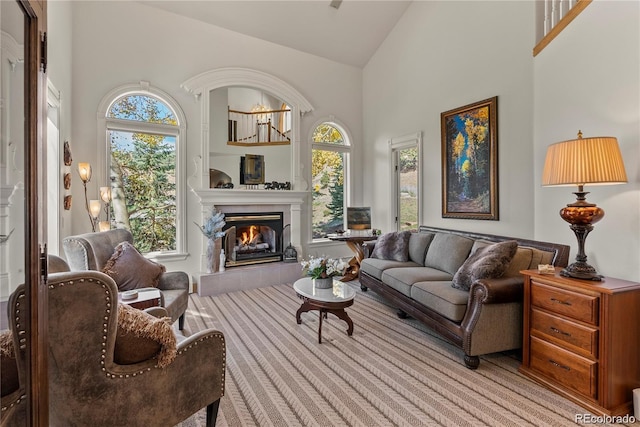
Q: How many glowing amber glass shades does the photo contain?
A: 4